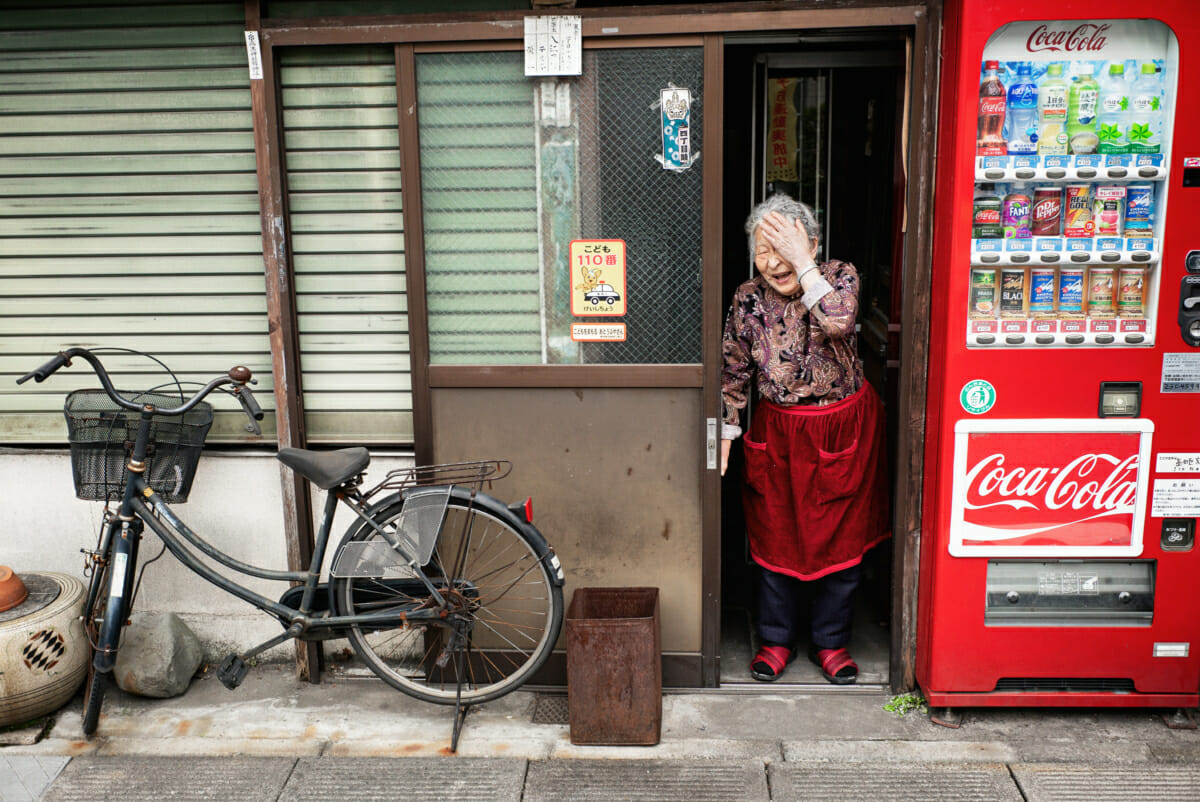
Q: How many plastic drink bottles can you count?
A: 8